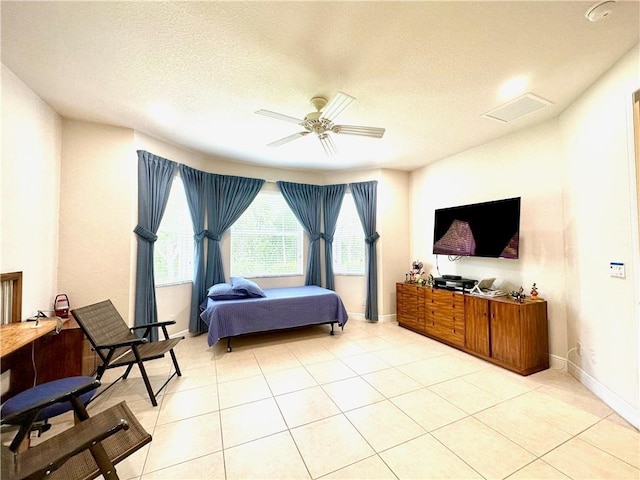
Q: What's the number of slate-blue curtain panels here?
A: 6